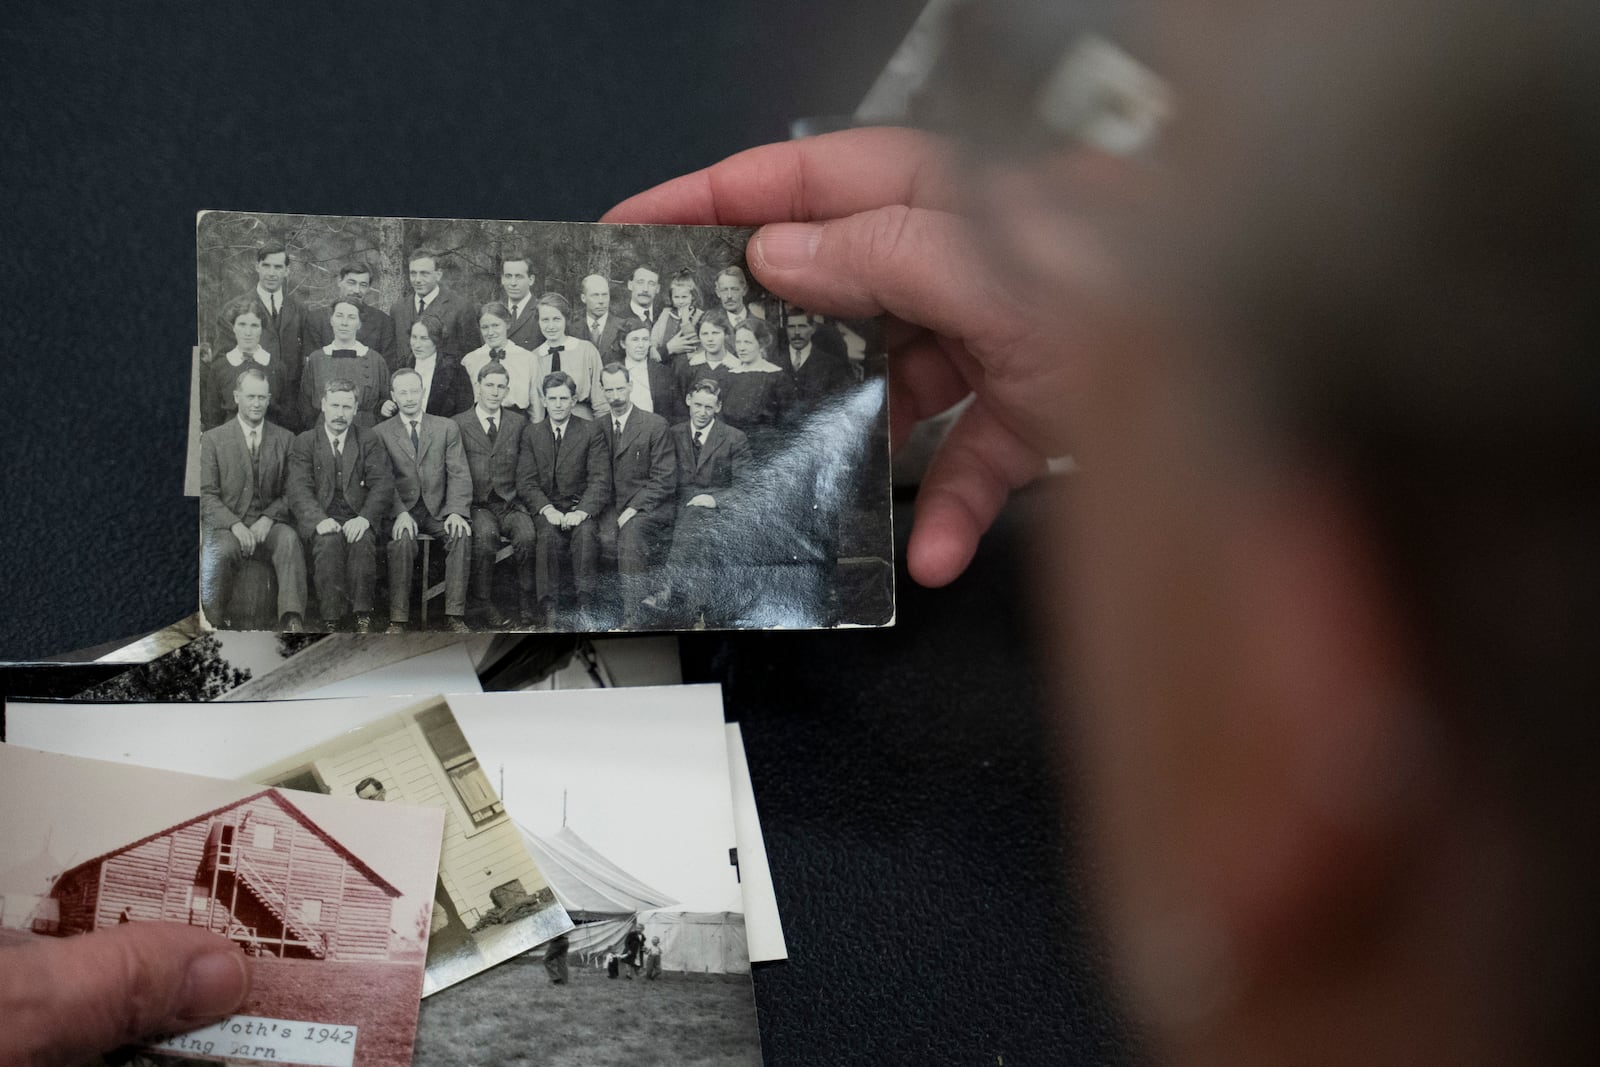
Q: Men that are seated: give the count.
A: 7